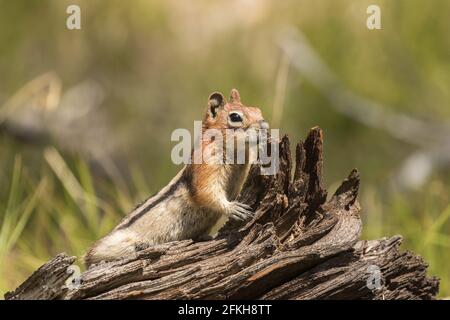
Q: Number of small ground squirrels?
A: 1